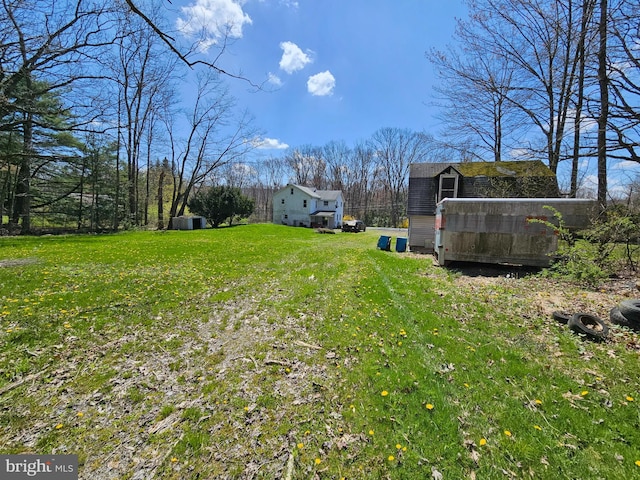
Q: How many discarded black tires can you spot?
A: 4